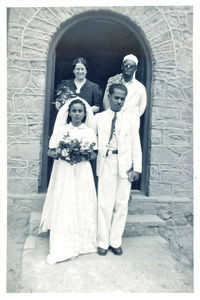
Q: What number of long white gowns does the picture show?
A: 1